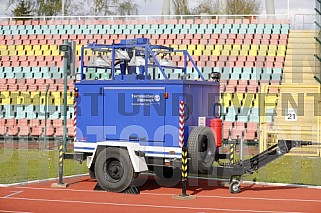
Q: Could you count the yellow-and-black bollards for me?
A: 3